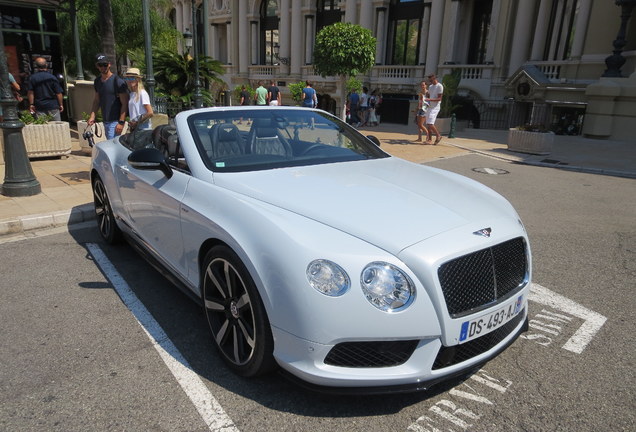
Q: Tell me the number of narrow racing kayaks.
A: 0